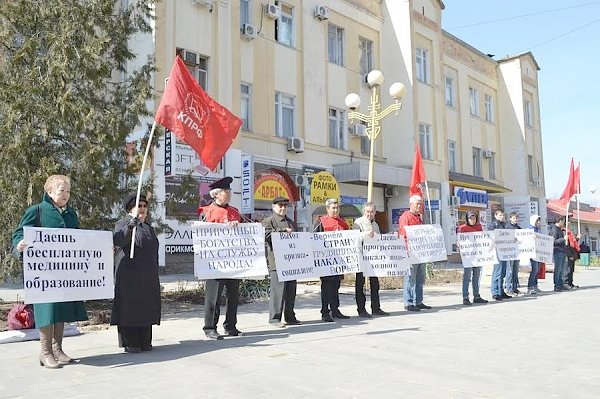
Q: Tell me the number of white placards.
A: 10